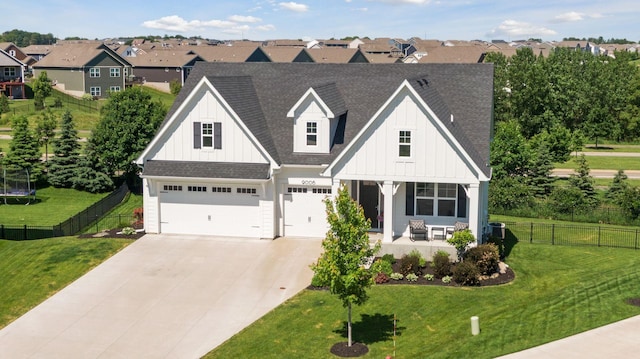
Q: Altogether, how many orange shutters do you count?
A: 0